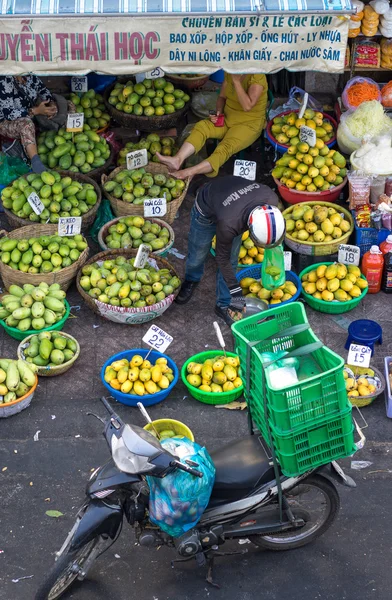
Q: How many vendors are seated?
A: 2